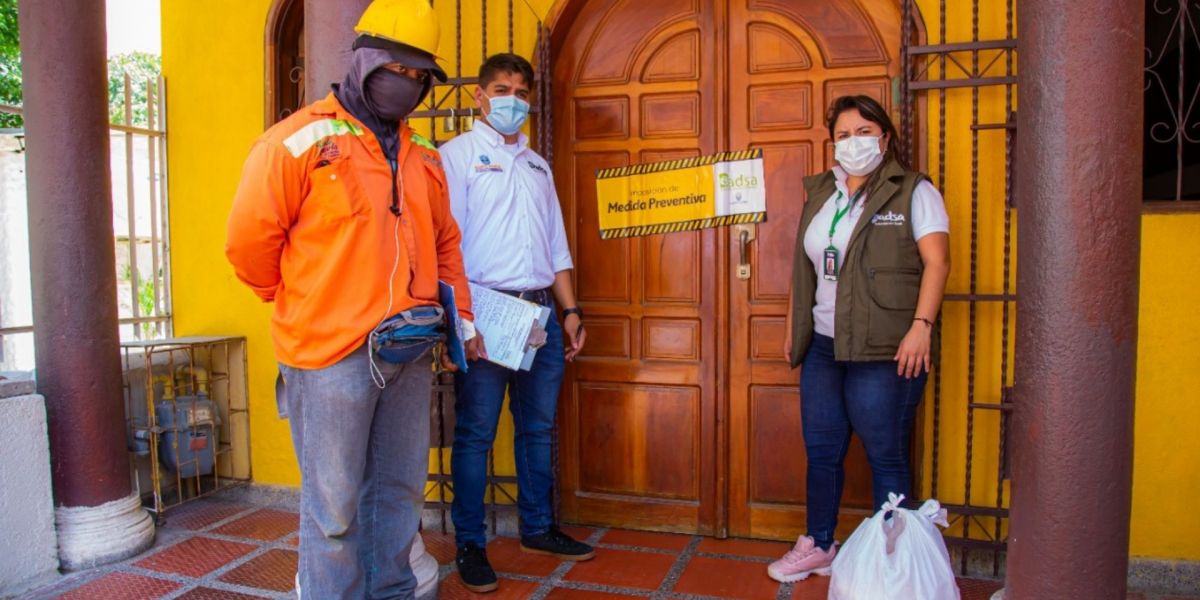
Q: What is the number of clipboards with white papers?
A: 1